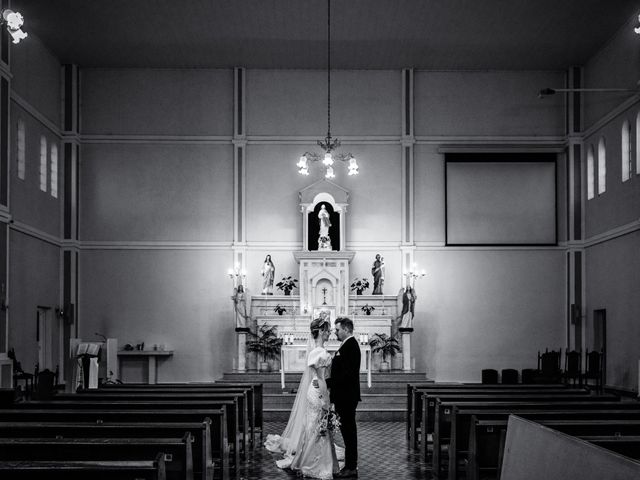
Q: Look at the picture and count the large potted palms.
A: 2